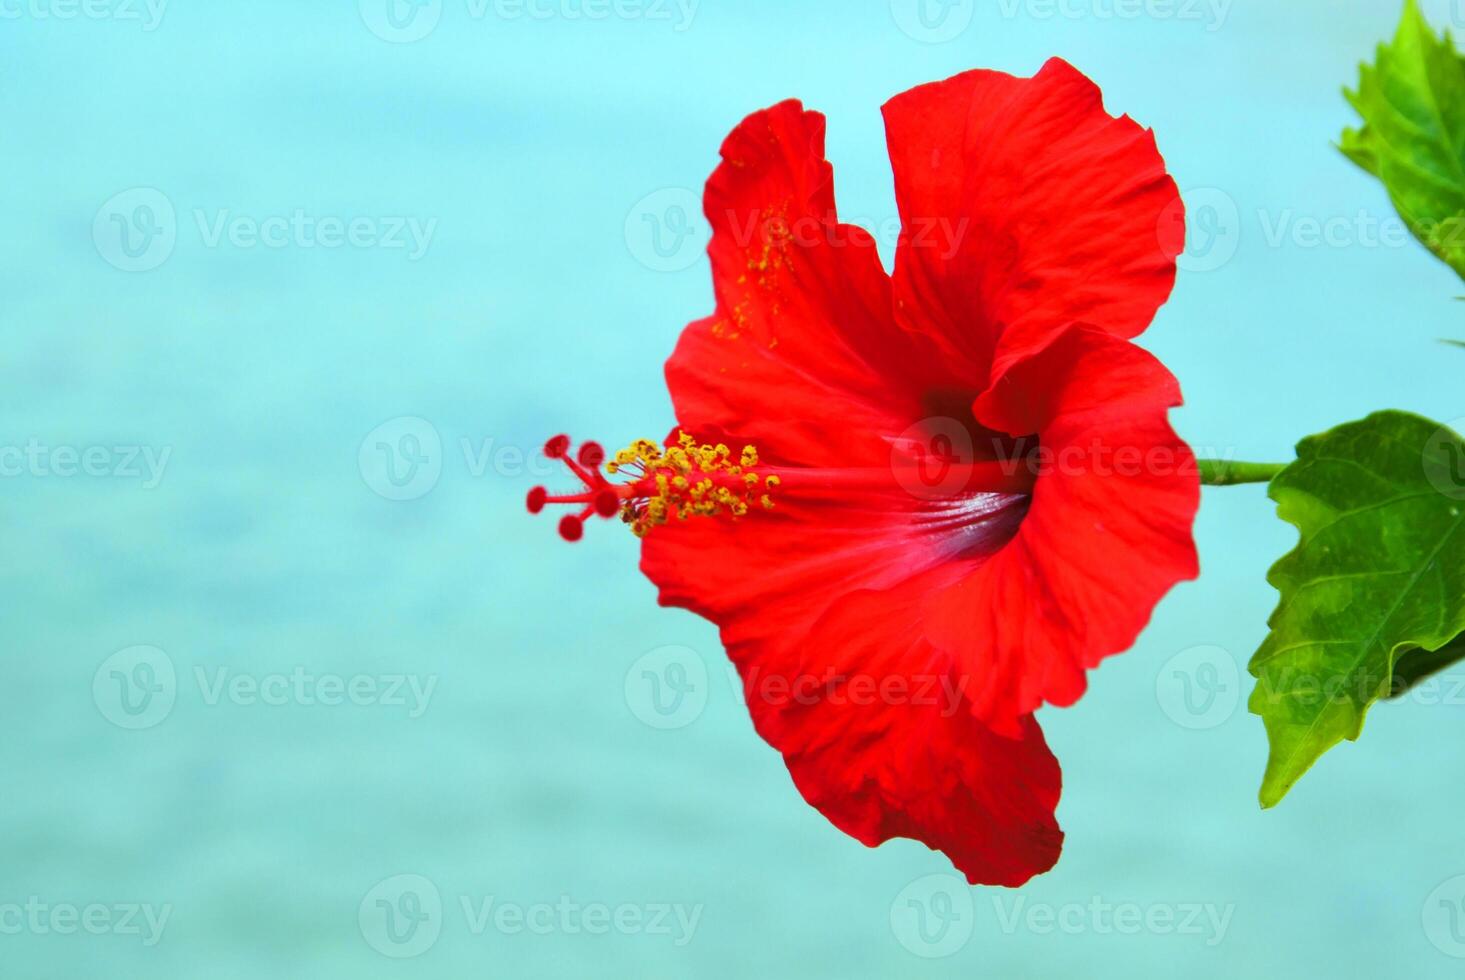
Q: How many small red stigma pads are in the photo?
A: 5